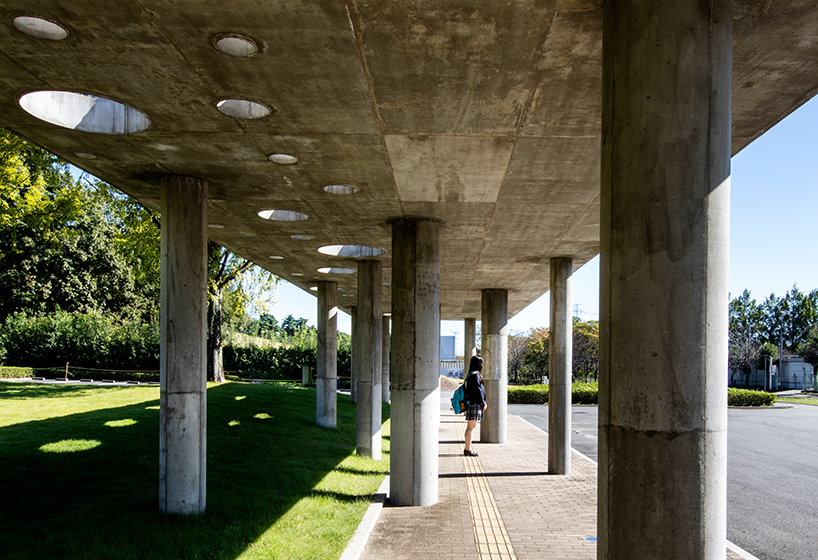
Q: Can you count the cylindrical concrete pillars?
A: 10